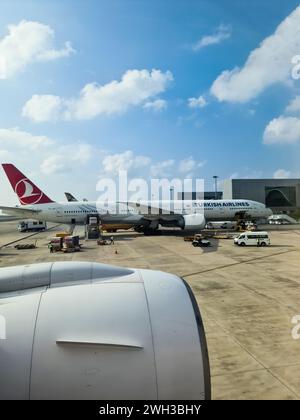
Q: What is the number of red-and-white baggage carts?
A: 2